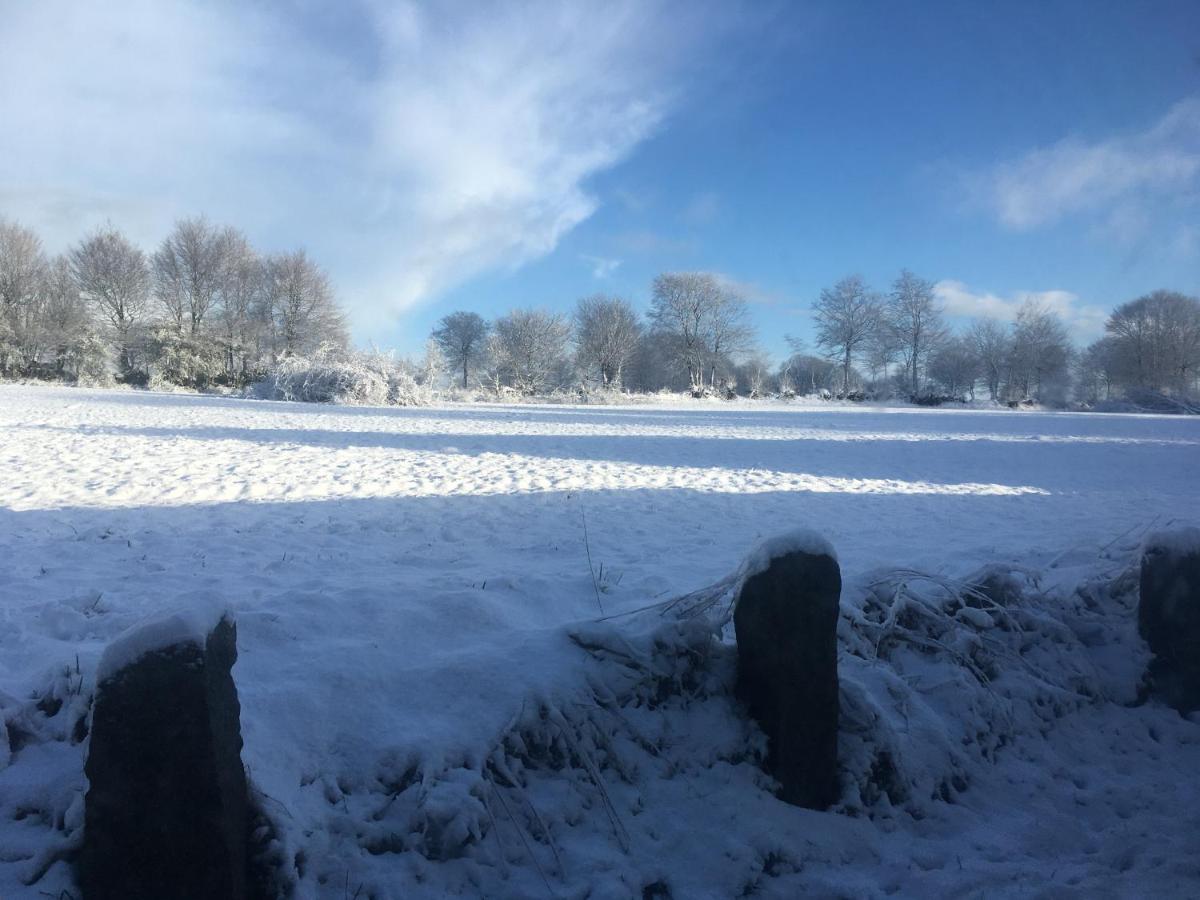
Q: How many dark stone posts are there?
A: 3